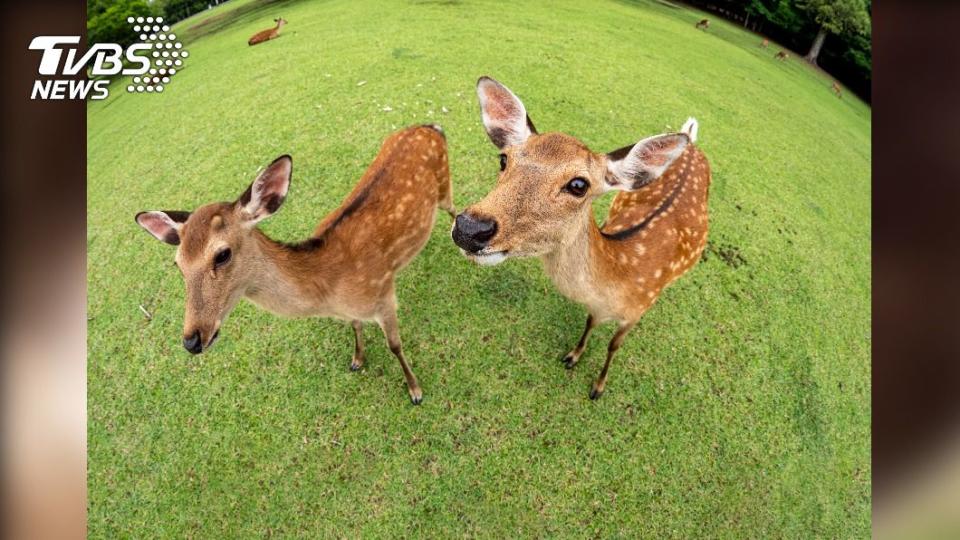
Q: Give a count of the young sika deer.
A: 2